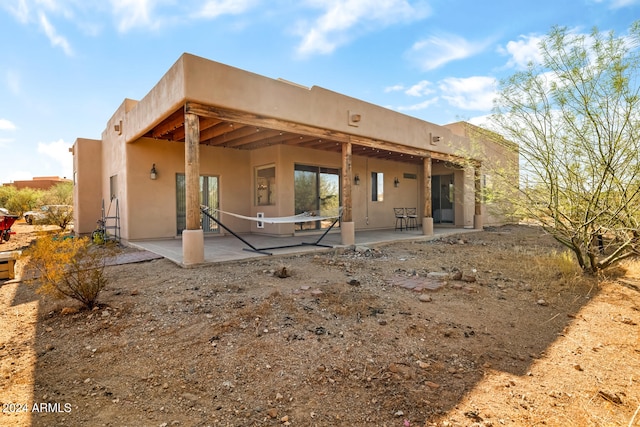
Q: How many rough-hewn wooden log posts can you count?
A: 4